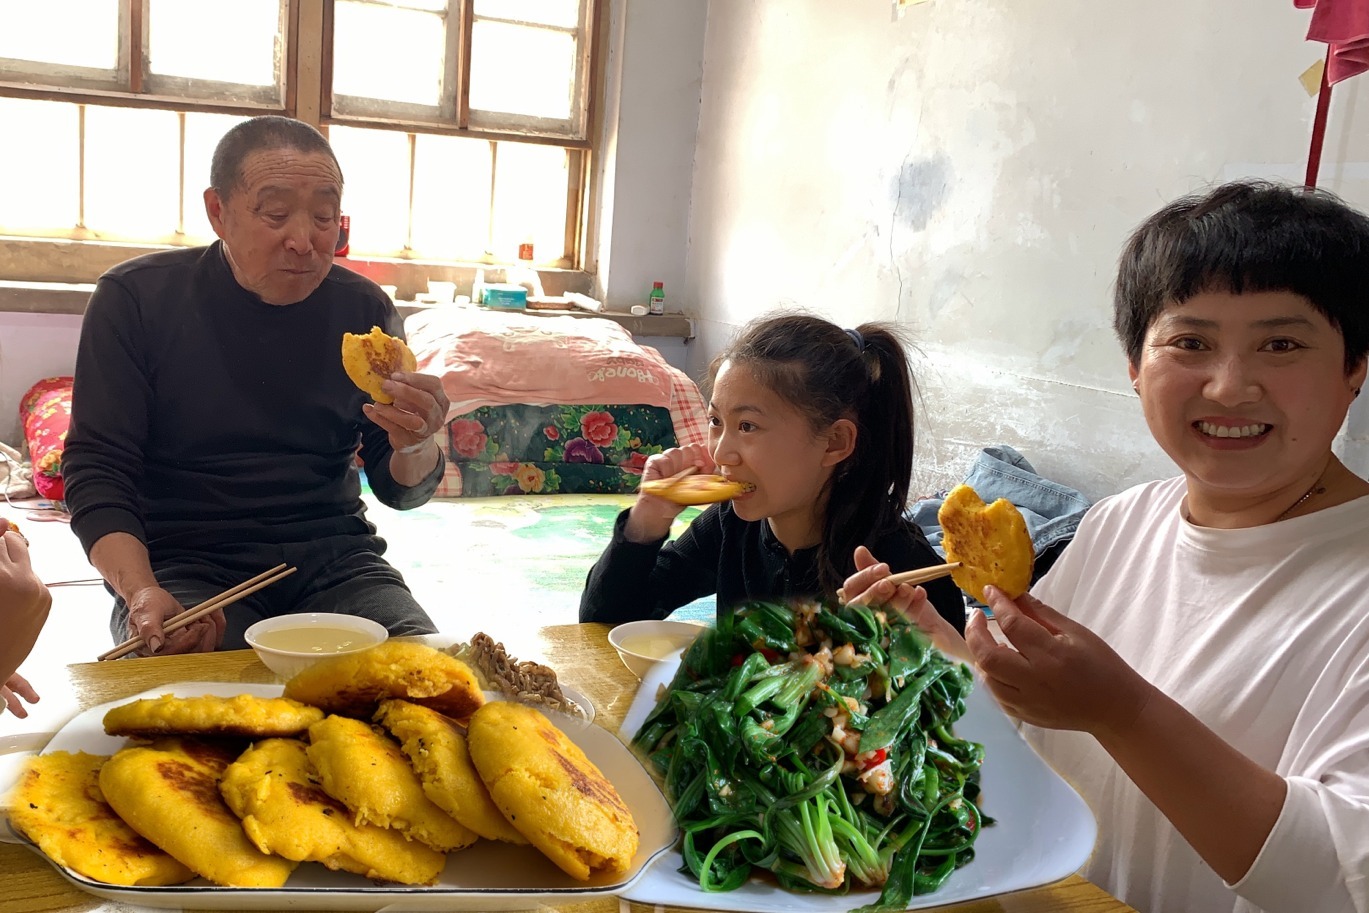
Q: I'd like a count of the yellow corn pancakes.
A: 11